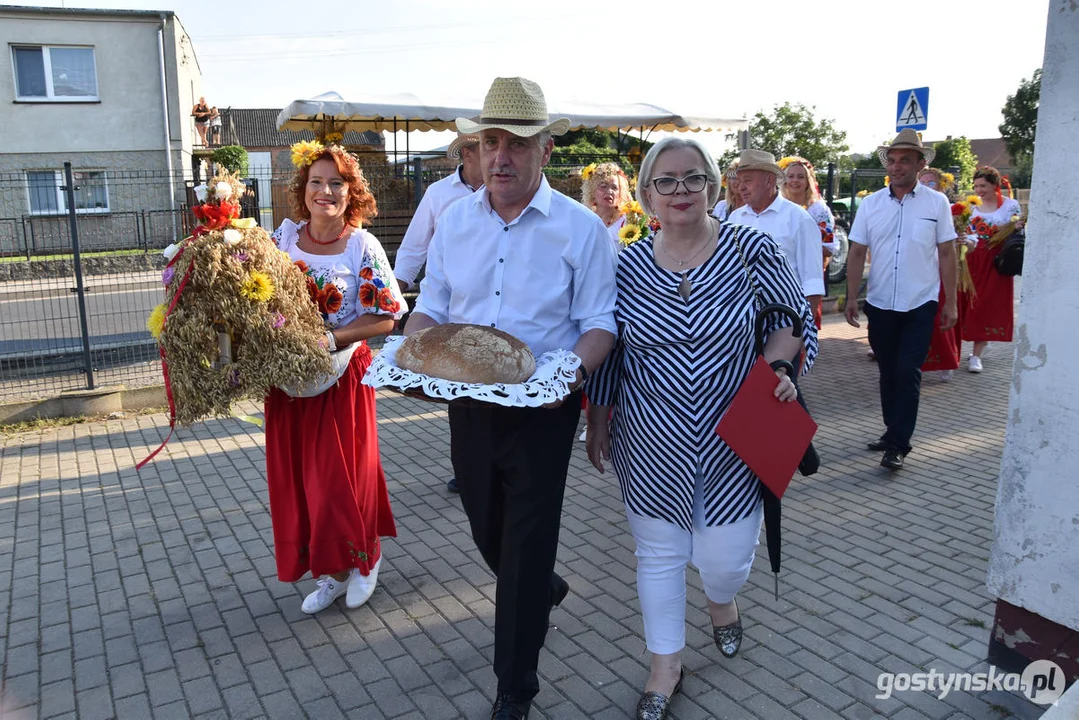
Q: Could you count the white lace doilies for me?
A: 1